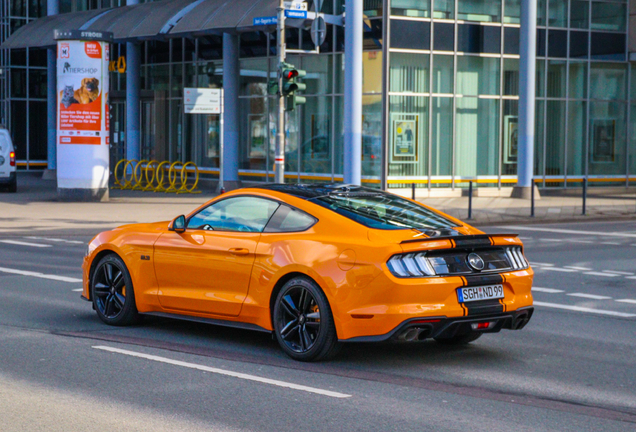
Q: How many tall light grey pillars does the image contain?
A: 5